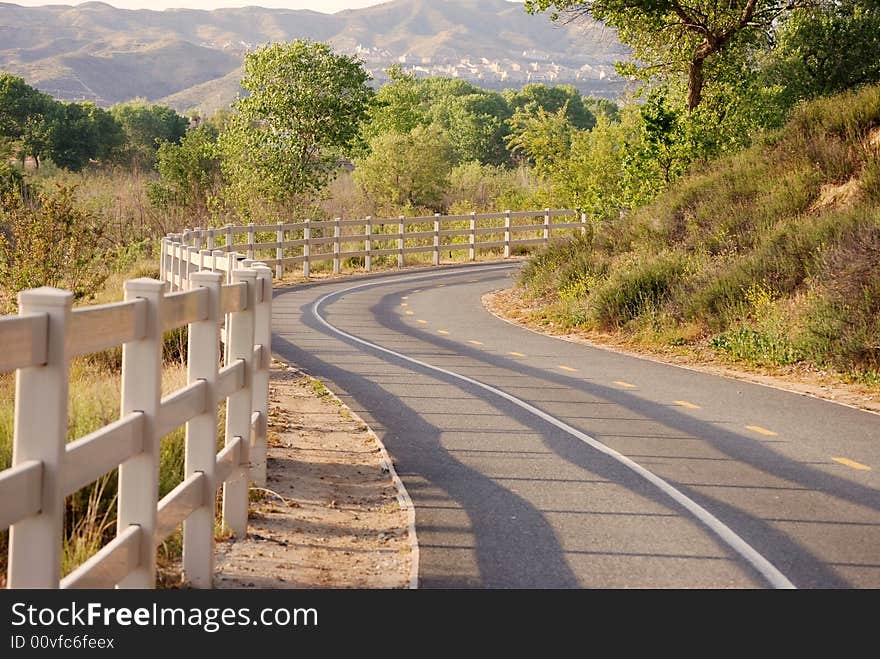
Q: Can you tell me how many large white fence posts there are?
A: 5